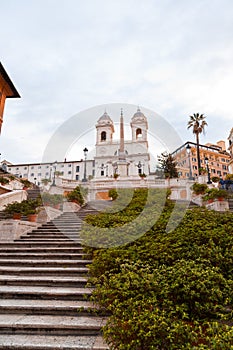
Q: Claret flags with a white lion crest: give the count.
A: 0